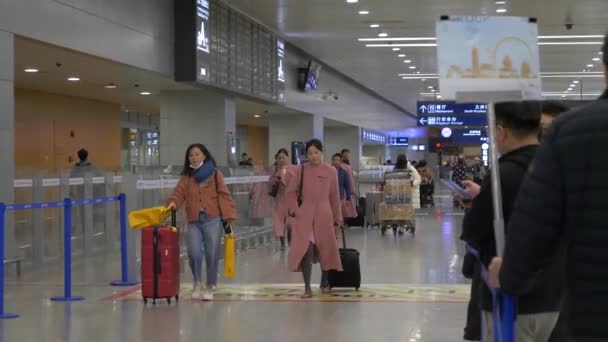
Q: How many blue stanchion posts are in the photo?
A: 4